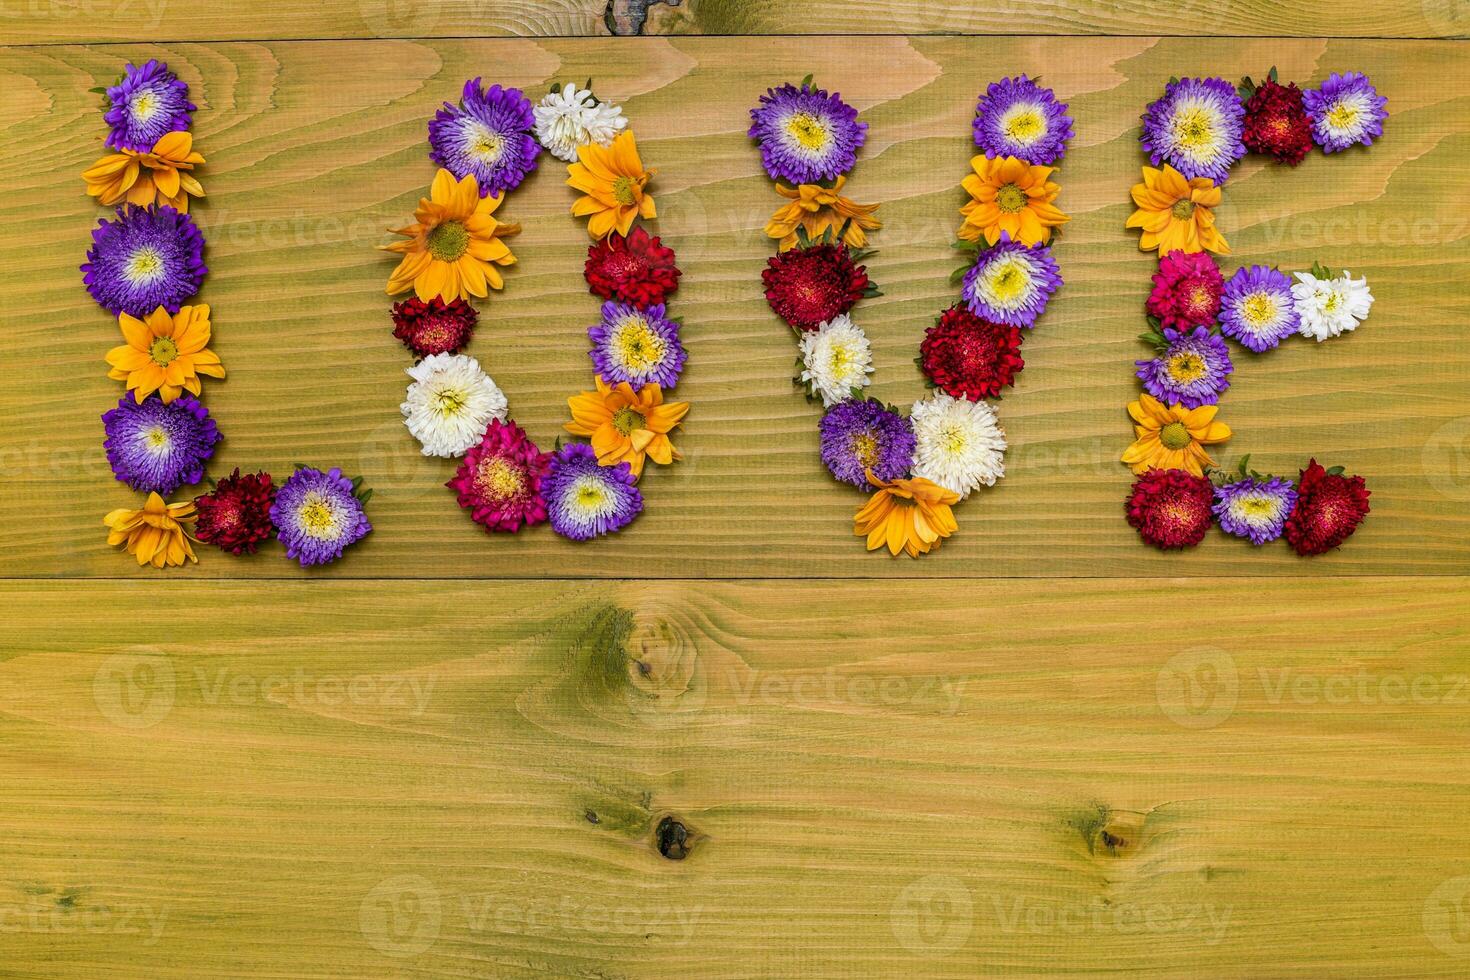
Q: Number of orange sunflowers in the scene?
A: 11